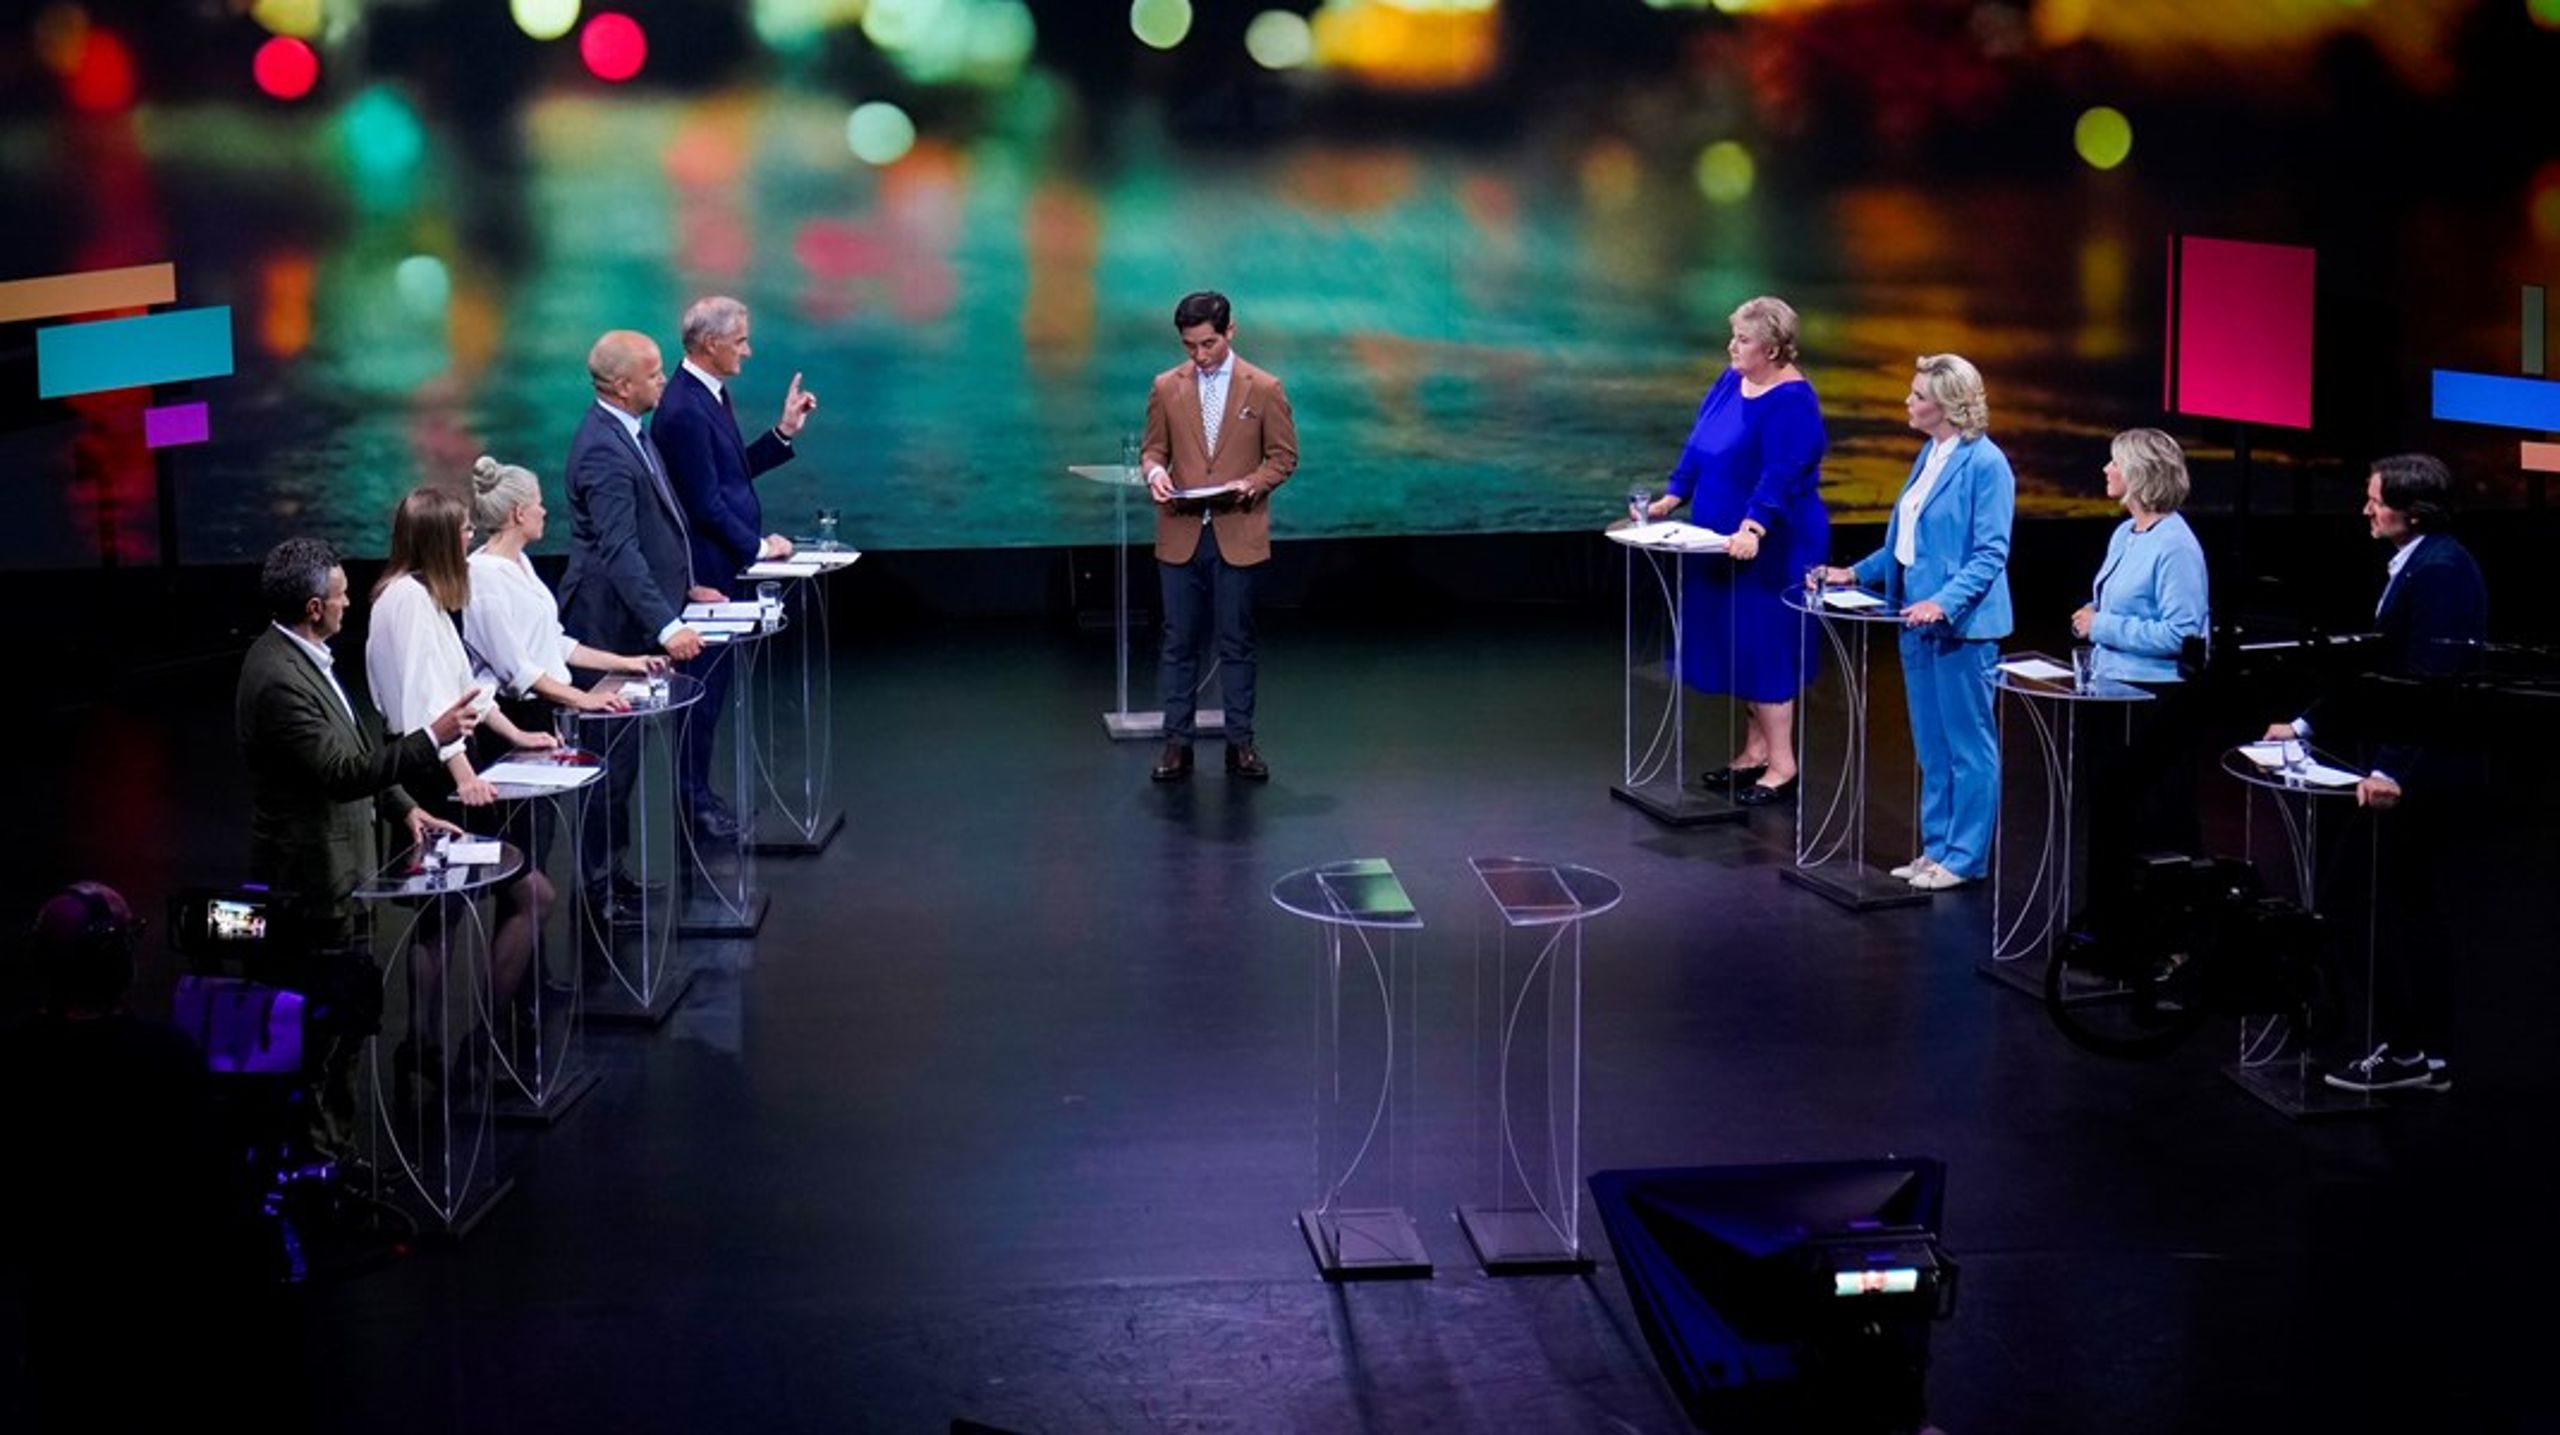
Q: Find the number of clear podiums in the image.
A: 12